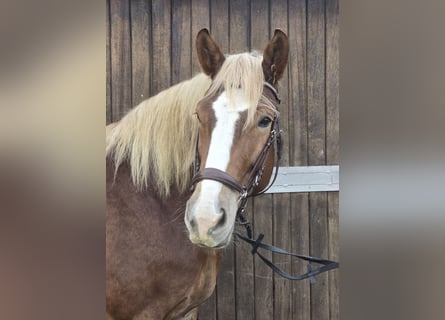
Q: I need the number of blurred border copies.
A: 2